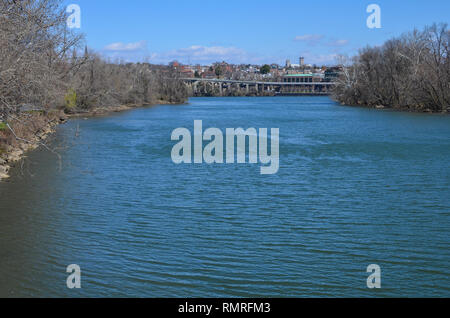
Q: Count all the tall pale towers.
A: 2